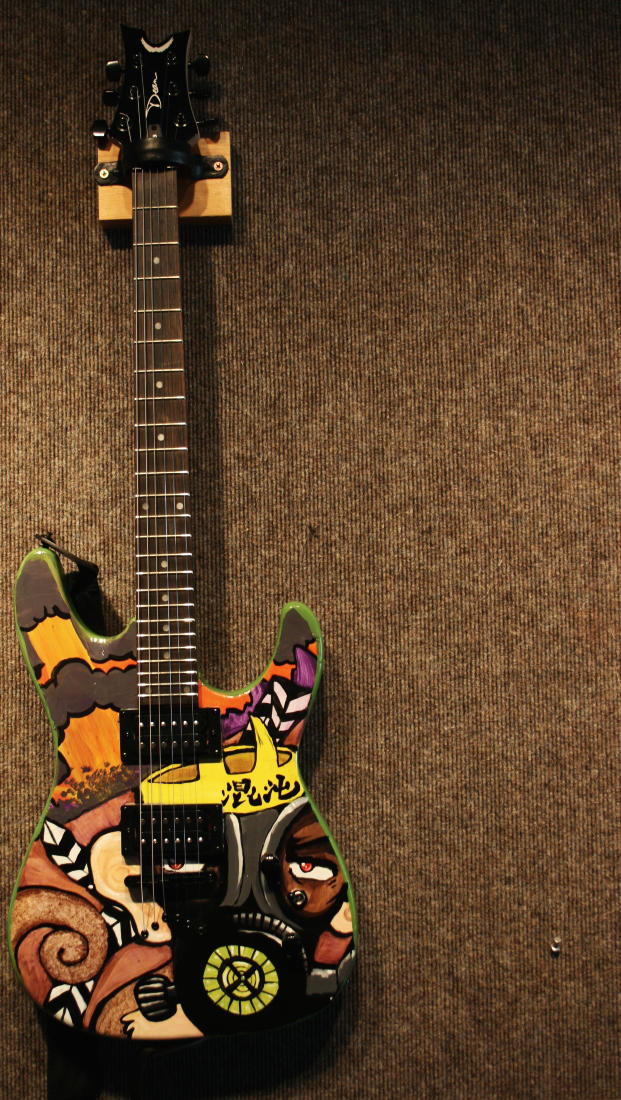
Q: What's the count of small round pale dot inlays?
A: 12